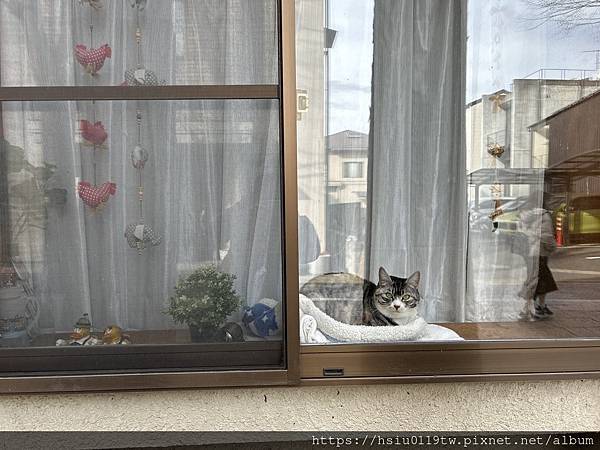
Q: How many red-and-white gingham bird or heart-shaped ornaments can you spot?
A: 3